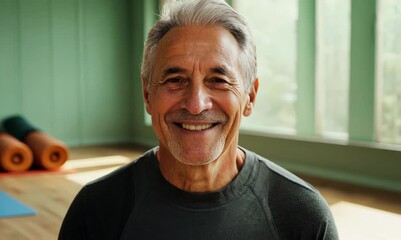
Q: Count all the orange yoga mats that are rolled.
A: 2